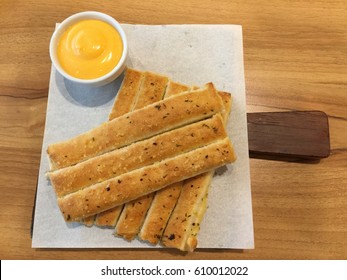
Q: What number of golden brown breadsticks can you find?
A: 8